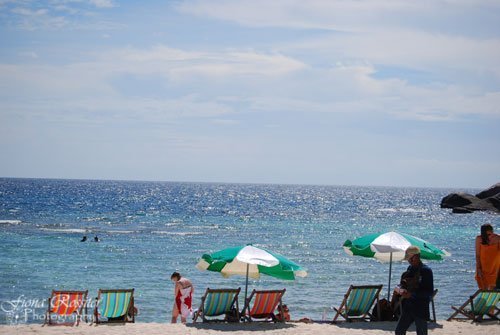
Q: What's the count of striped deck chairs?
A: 6